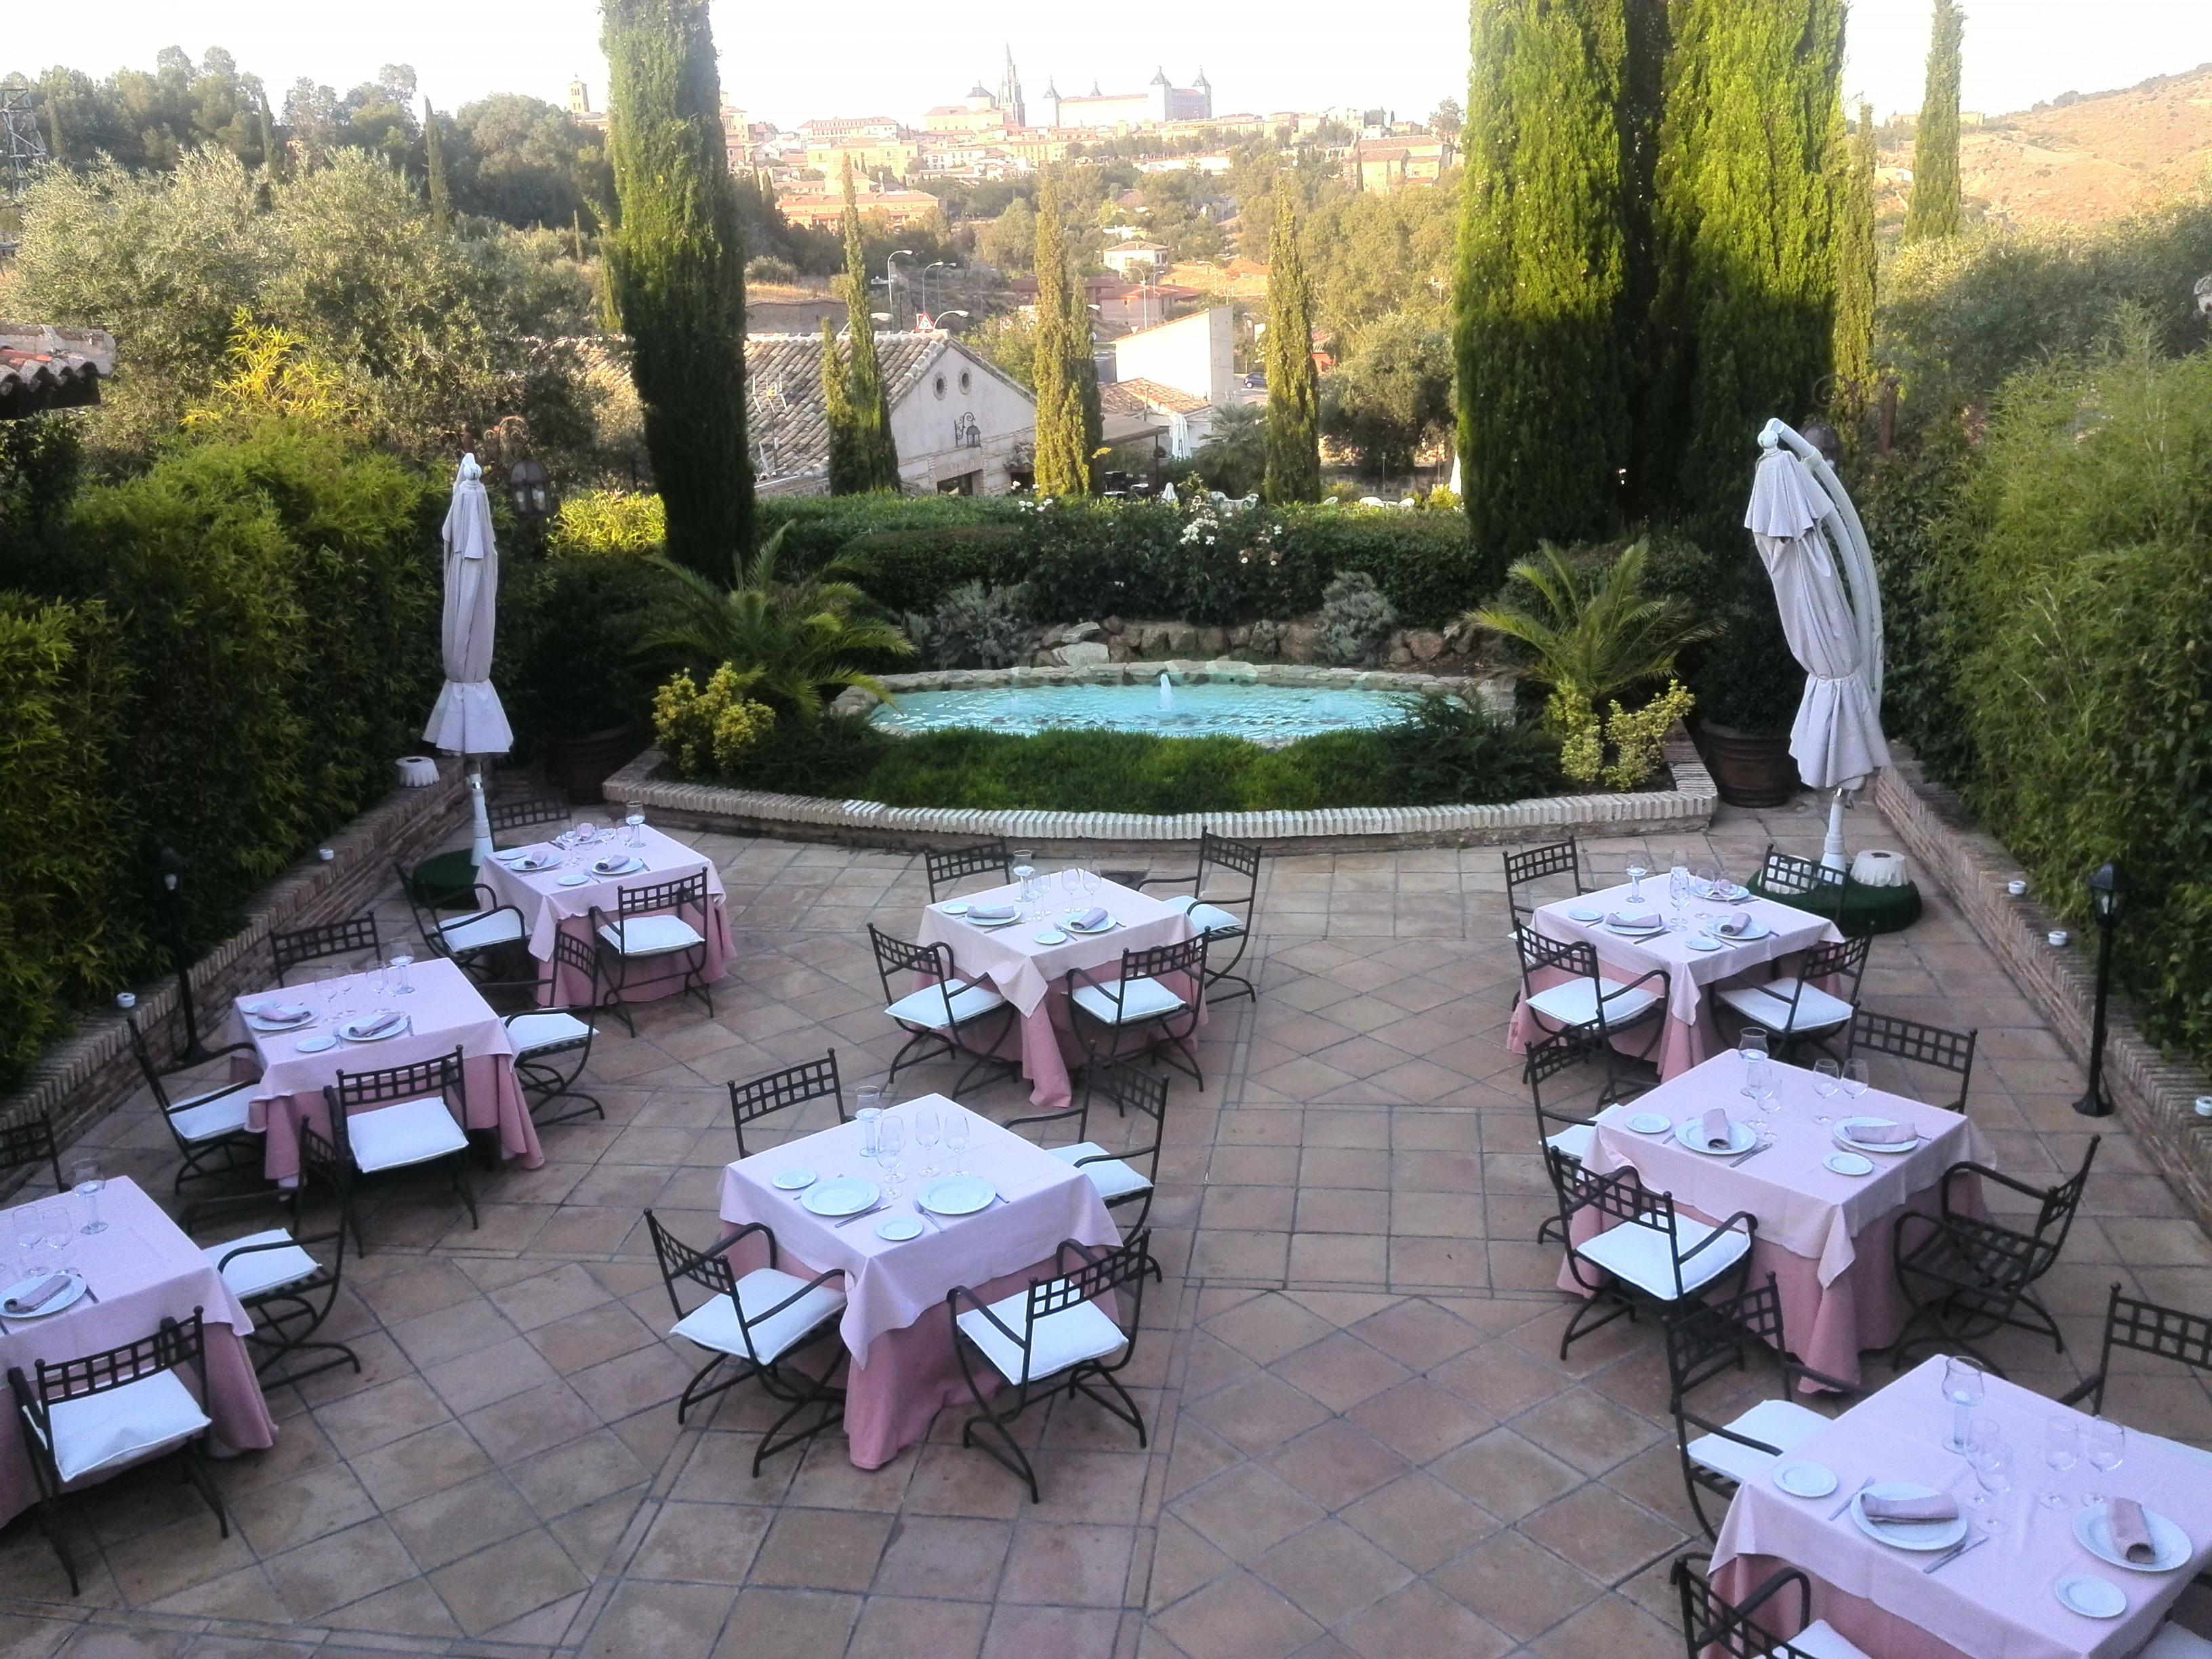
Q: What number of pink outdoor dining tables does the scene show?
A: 8